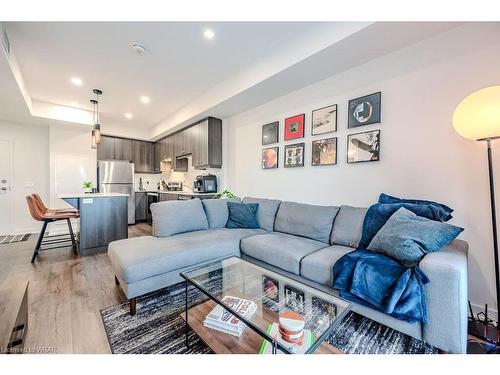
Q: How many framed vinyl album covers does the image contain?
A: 8